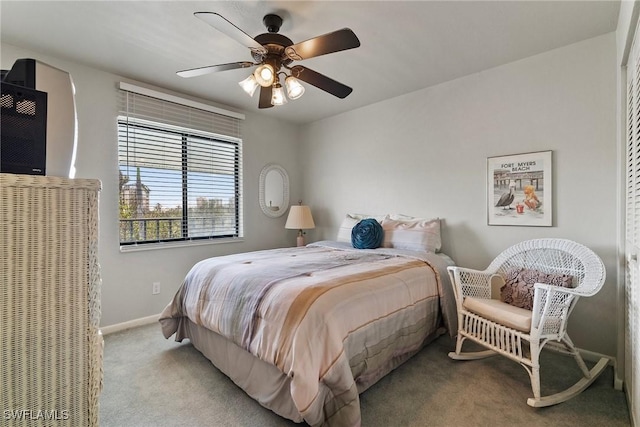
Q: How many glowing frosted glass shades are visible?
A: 4